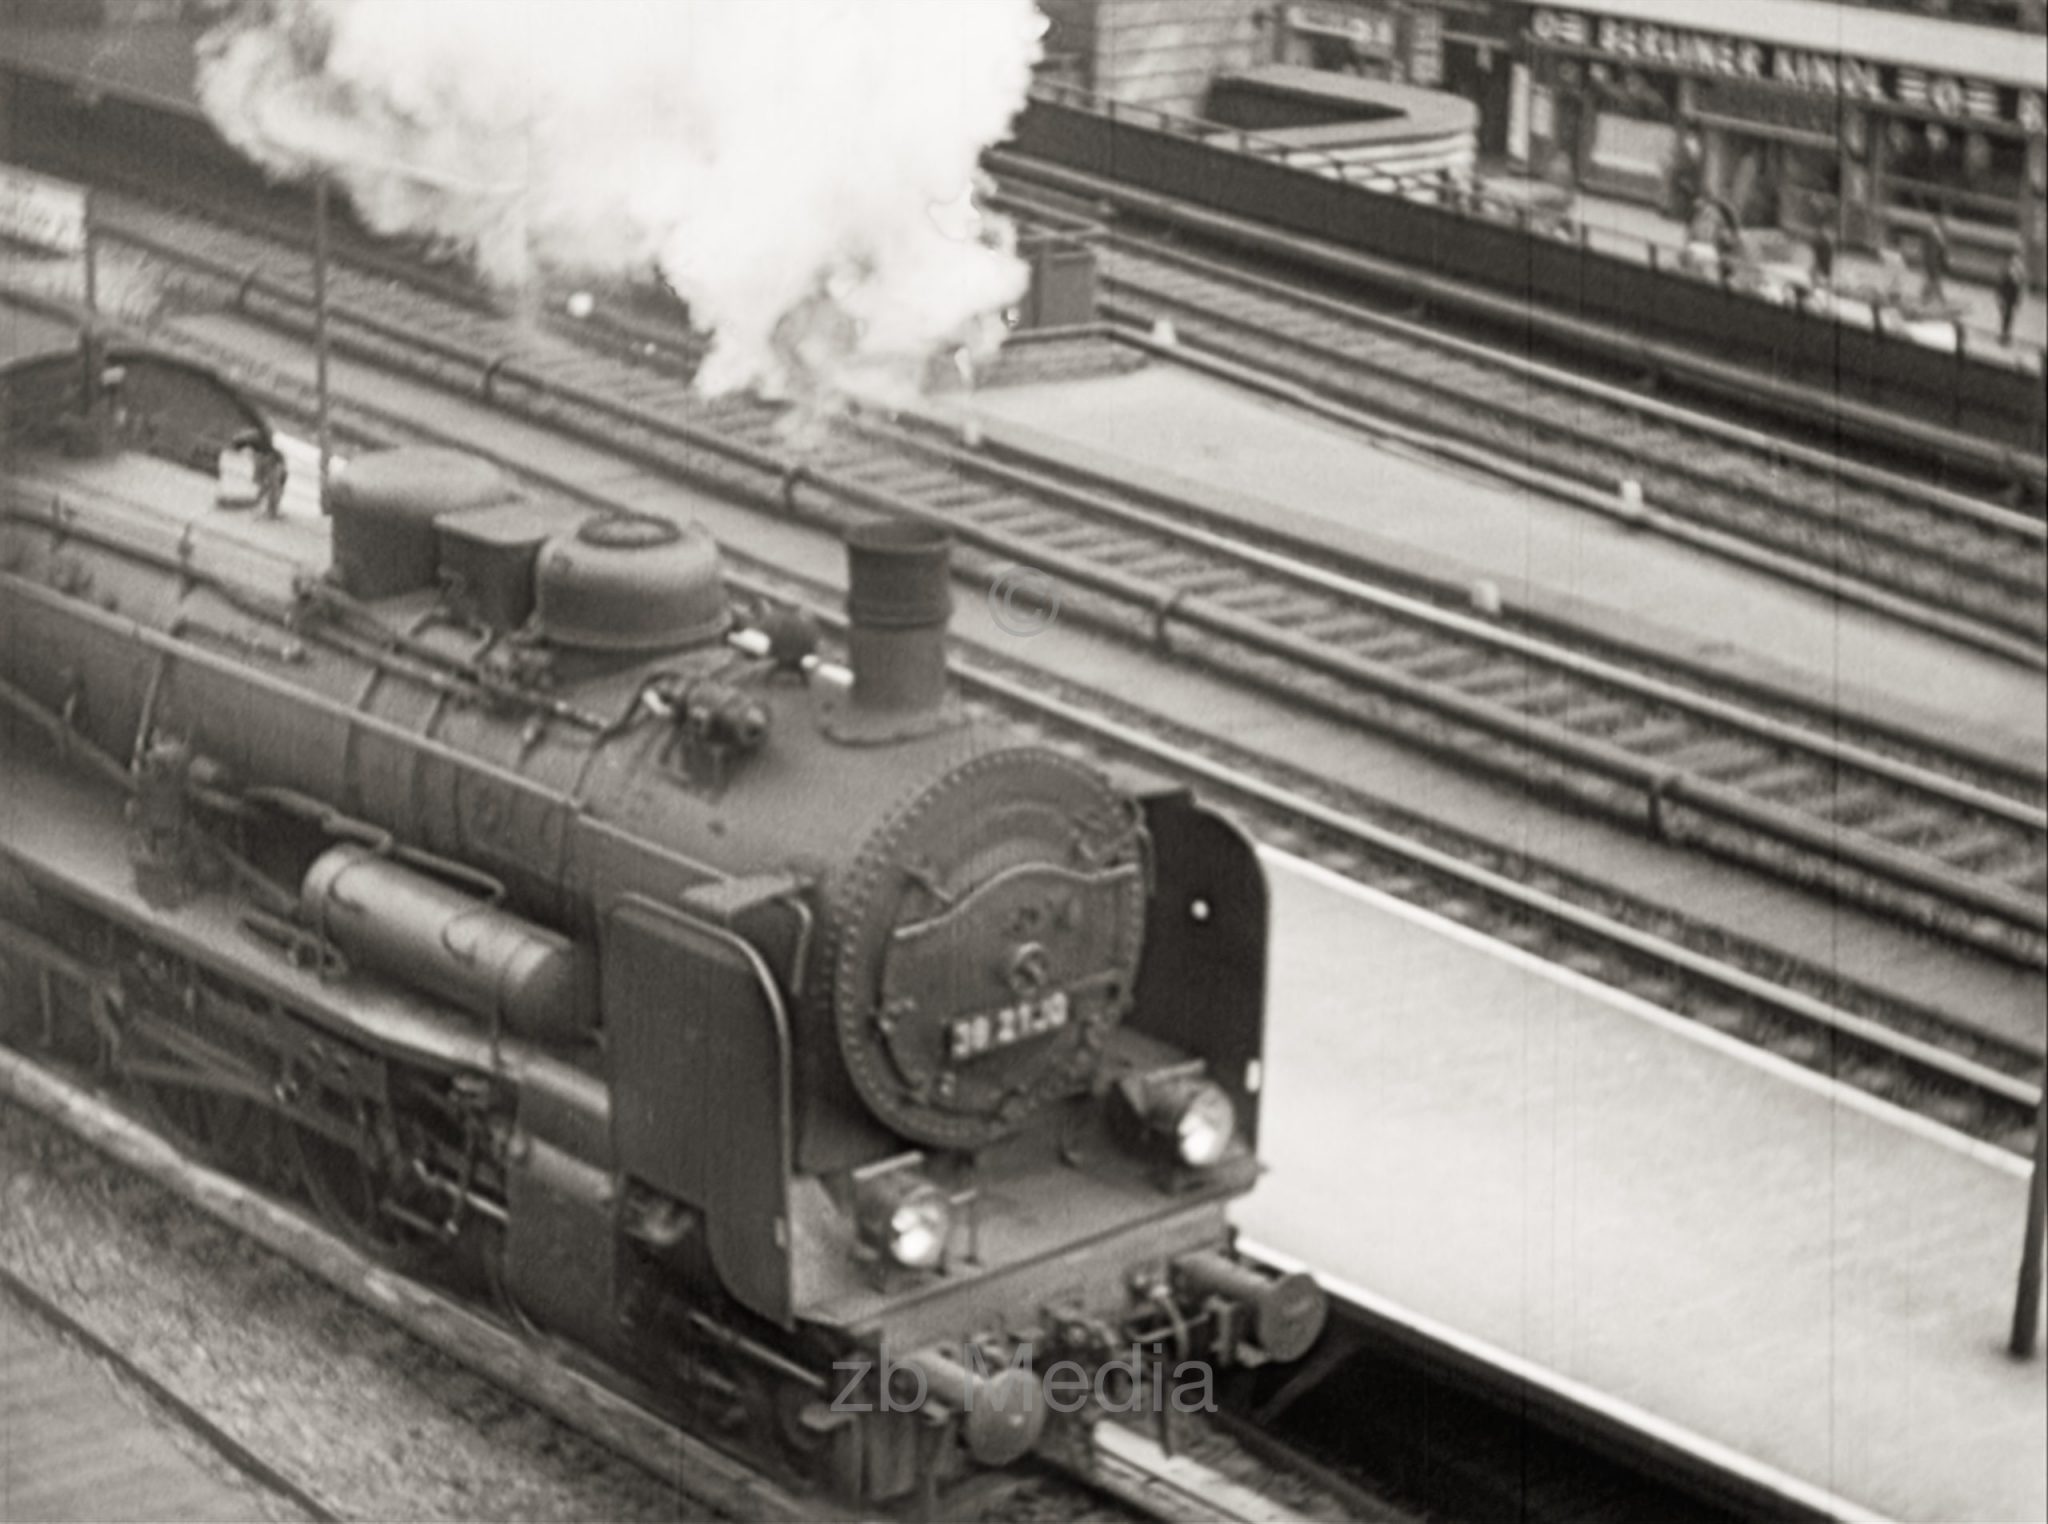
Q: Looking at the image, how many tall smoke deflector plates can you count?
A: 2